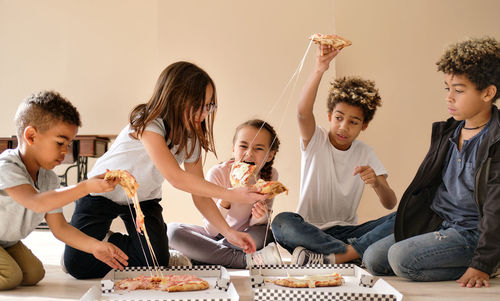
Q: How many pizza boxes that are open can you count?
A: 2